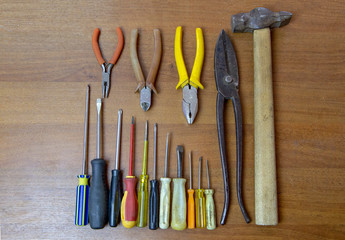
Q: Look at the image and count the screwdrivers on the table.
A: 11